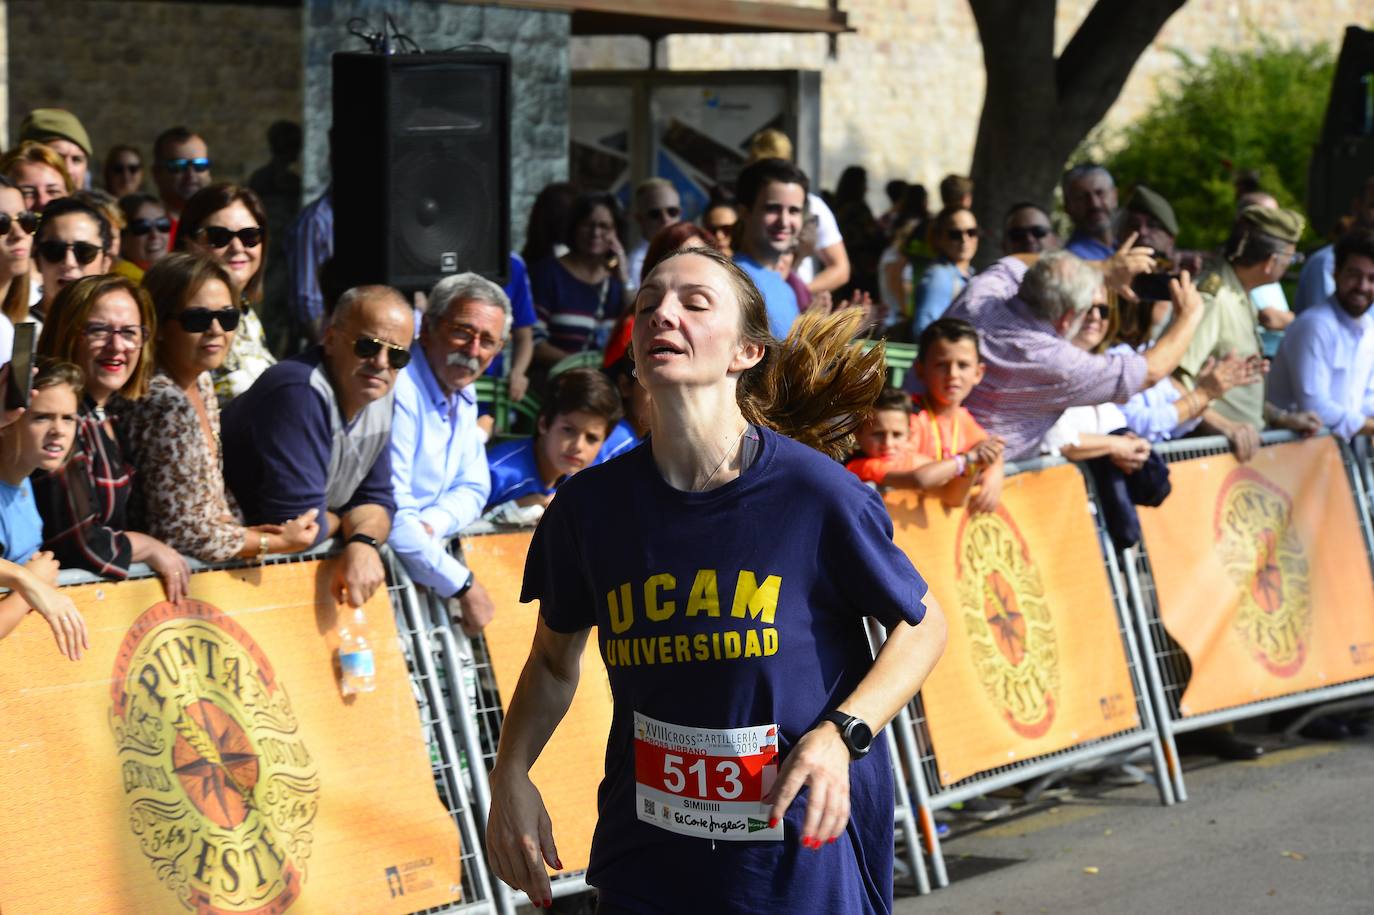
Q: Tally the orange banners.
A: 4